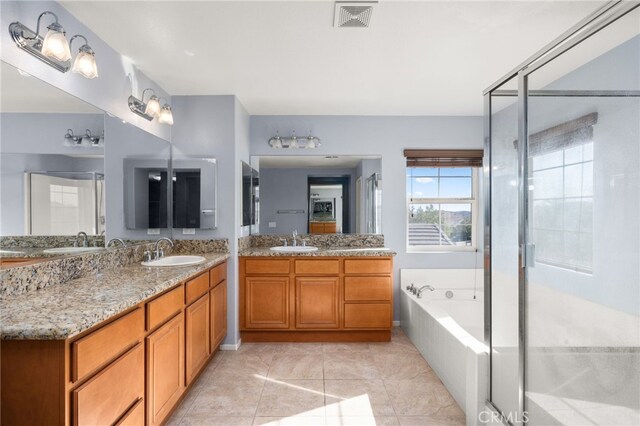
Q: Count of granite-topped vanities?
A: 2